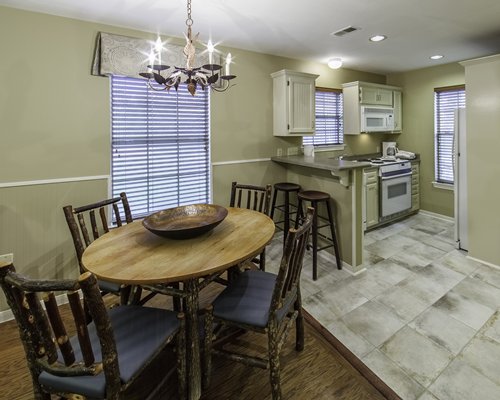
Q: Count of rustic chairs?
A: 4